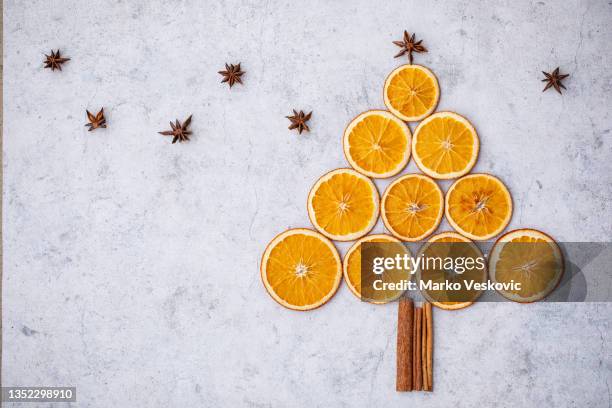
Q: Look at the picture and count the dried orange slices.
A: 10